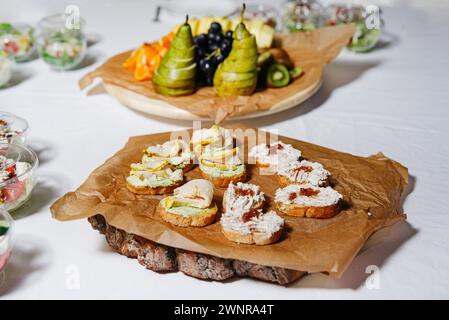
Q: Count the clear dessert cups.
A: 10